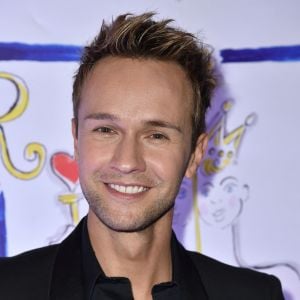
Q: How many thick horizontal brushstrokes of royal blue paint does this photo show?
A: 2